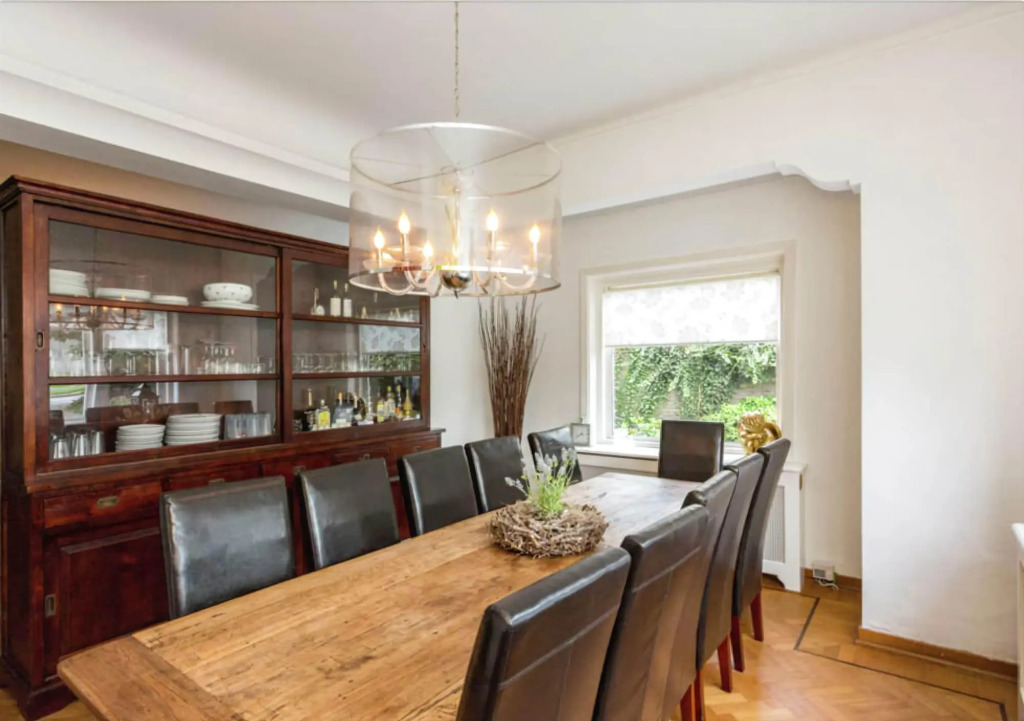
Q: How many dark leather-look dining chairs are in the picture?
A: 11